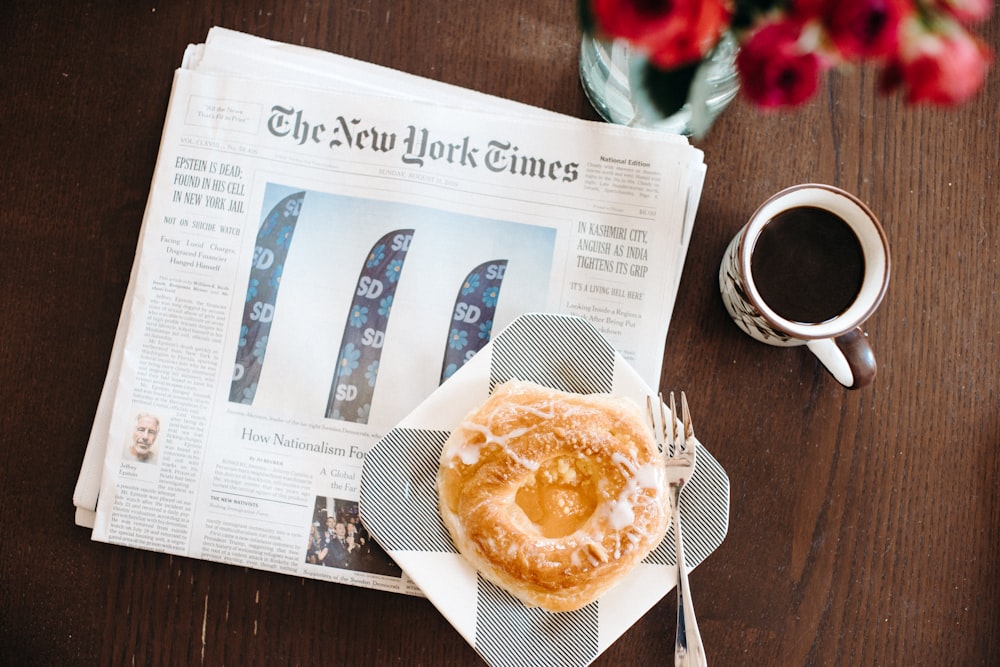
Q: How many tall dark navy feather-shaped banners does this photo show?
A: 3